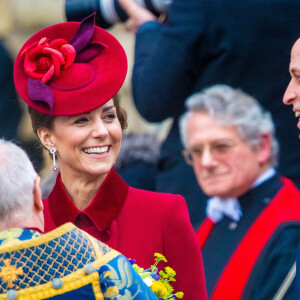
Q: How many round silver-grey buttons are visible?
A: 3